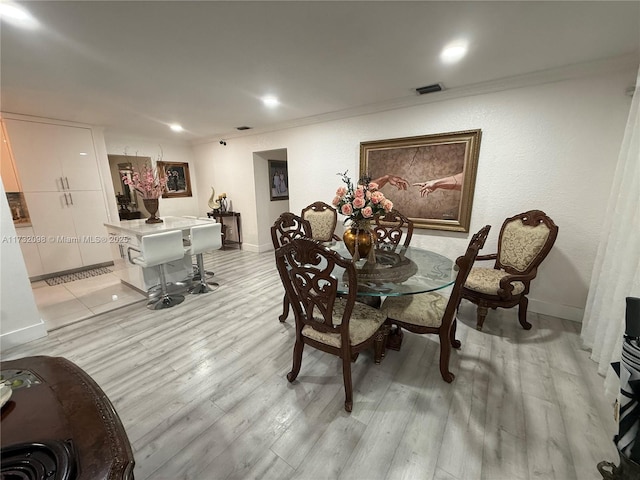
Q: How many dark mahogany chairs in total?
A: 6